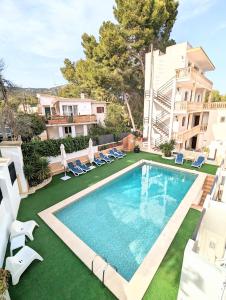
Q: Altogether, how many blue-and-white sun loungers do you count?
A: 8